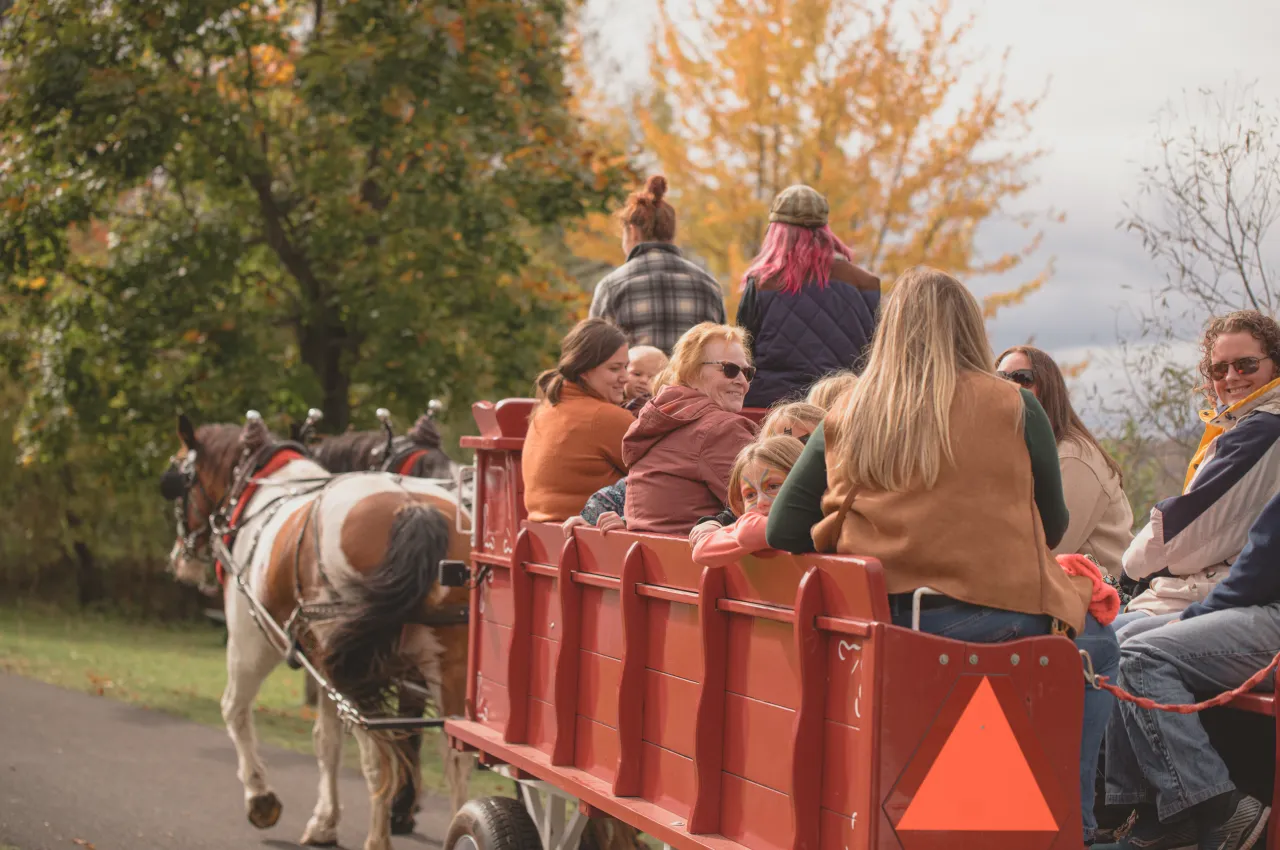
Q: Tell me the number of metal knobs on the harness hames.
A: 4